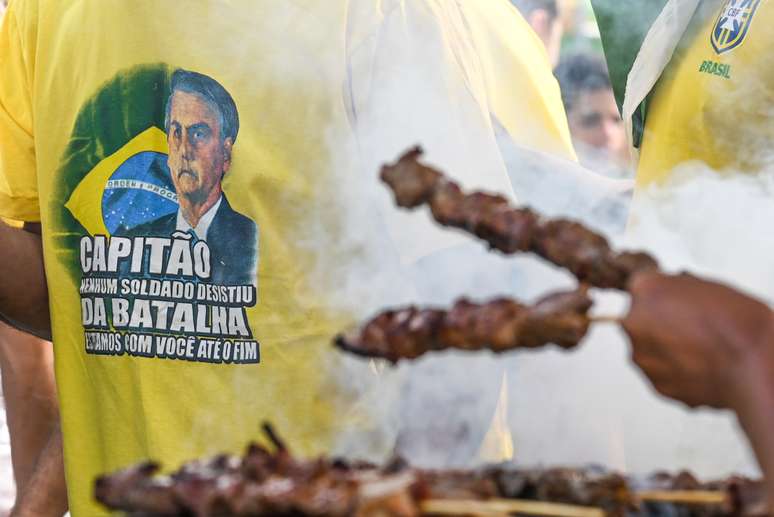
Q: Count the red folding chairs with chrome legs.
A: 0